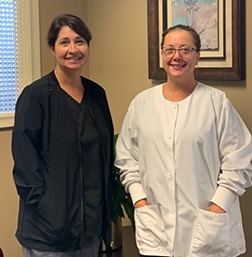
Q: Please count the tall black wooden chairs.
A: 0